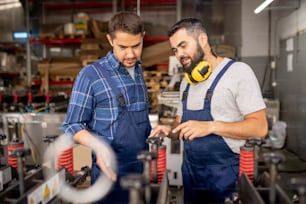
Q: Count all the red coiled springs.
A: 4